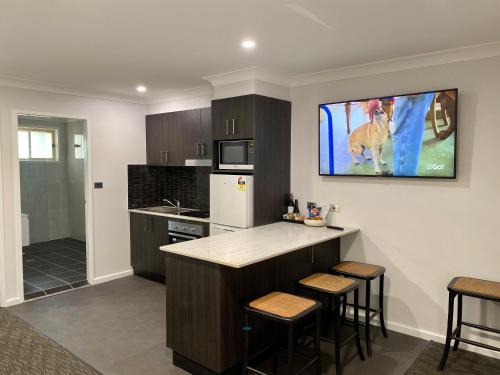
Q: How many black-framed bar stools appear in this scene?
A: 4